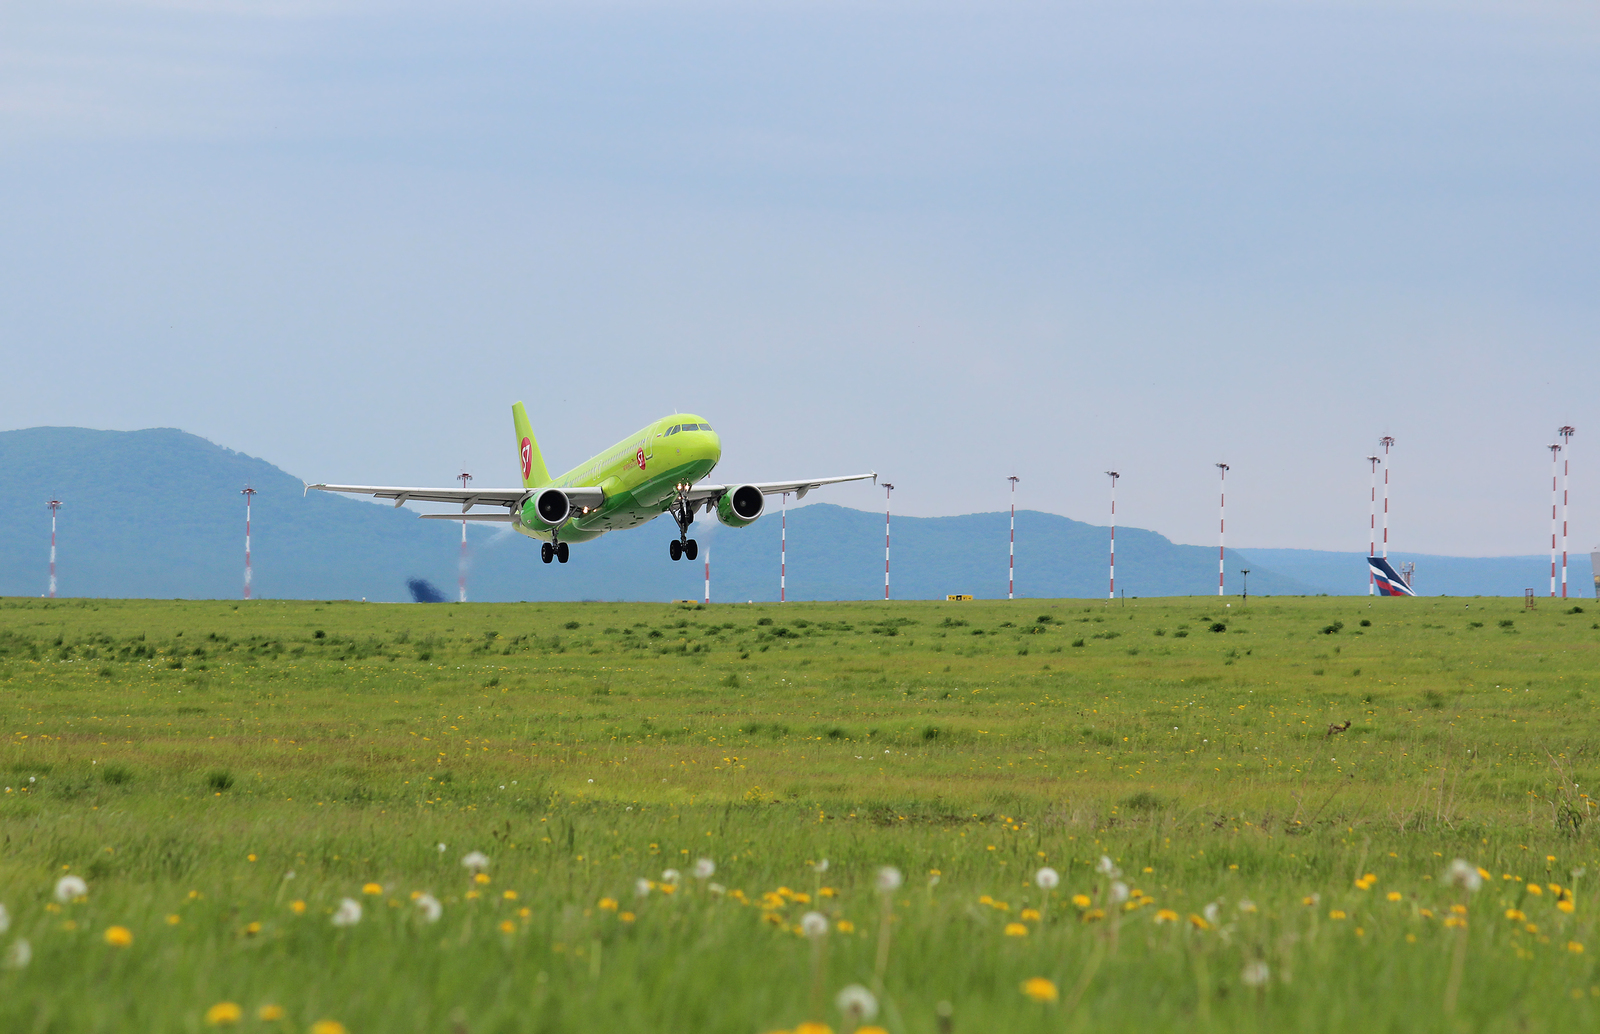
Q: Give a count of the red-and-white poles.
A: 13